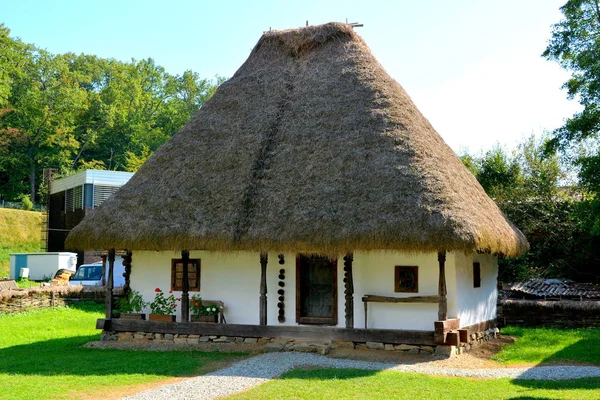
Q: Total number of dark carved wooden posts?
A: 5